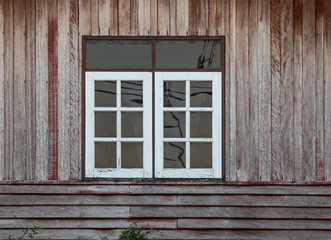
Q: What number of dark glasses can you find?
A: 14